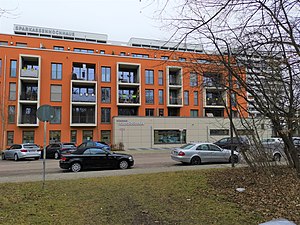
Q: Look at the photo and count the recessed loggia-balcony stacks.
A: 5